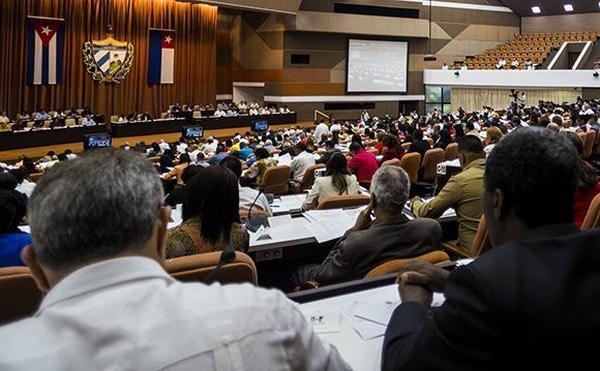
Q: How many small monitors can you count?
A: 3